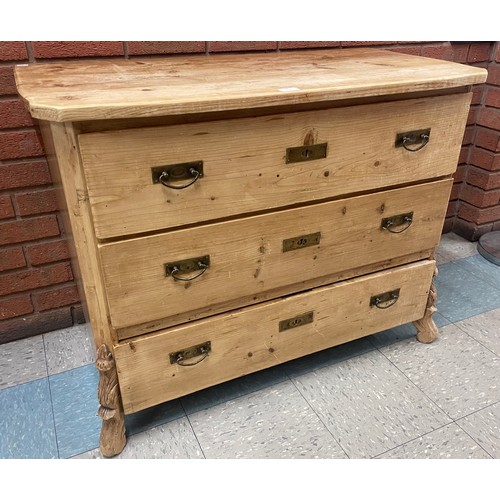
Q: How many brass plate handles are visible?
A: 6